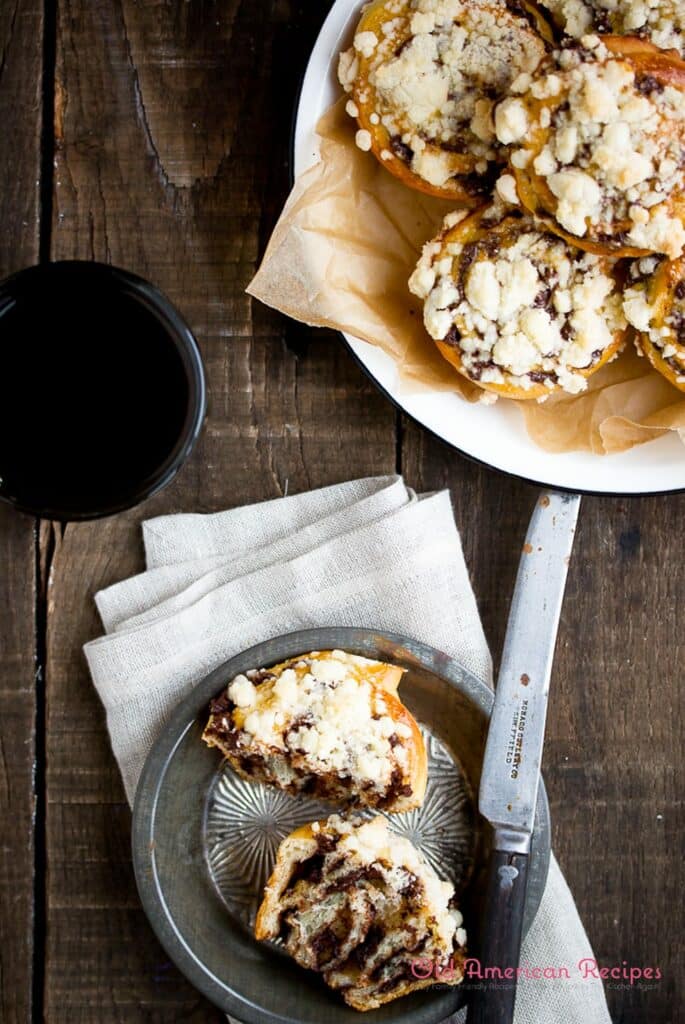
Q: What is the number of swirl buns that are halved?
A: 1